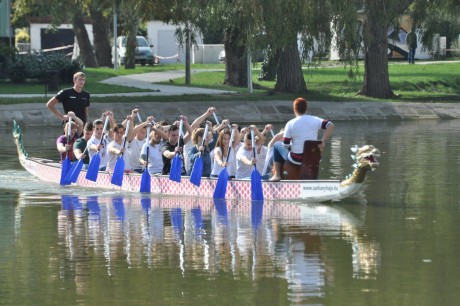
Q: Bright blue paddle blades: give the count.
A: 9